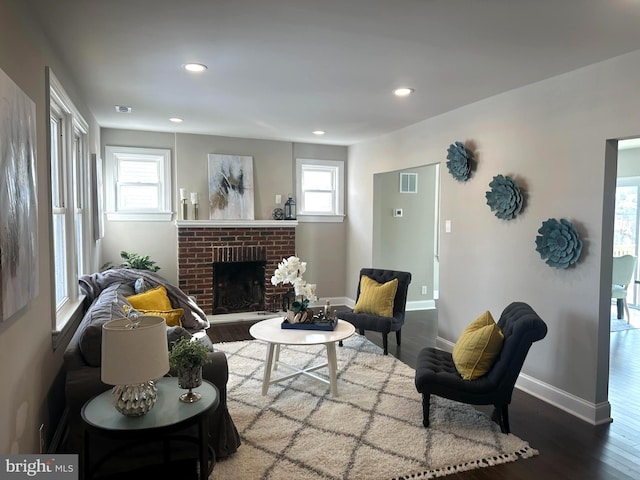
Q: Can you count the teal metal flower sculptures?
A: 3